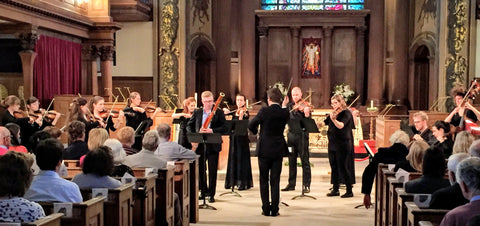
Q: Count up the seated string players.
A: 2